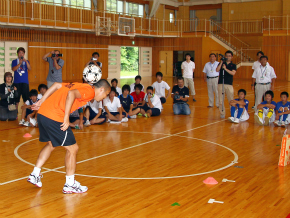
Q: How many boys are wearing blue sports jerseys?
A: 3